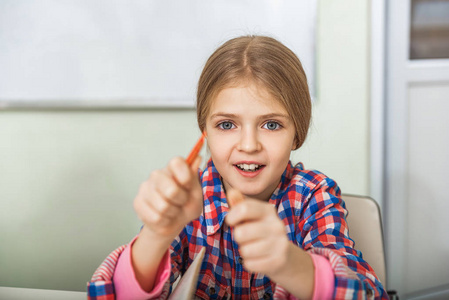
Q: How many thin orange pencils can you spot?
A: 1